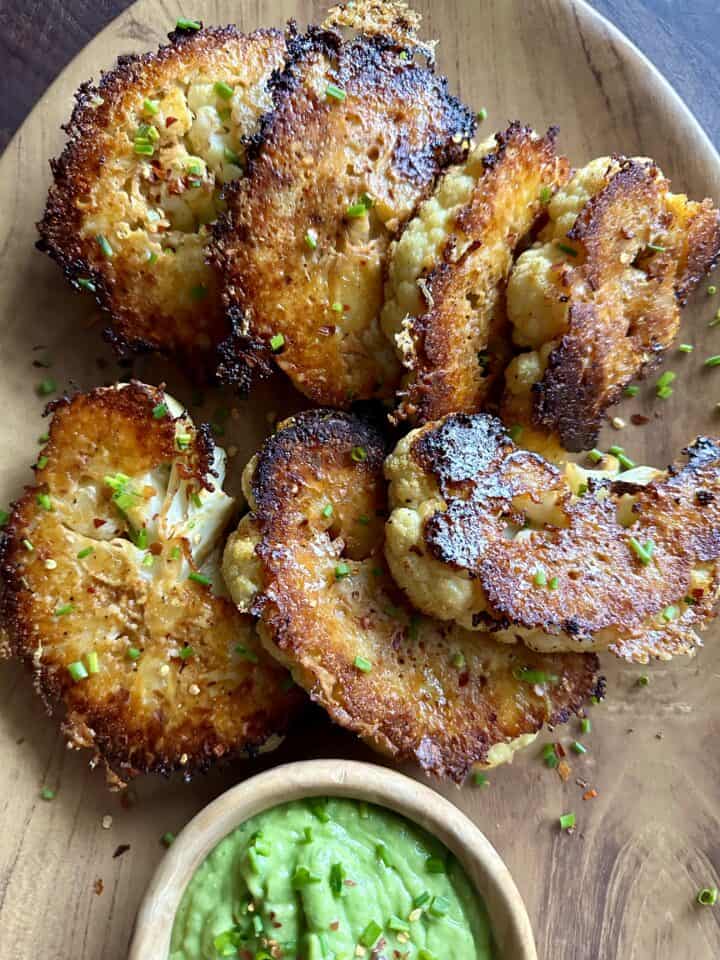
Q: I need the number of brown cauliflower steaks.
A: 7